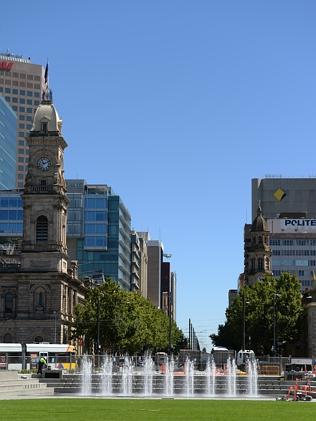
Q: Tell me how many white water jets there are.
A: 9